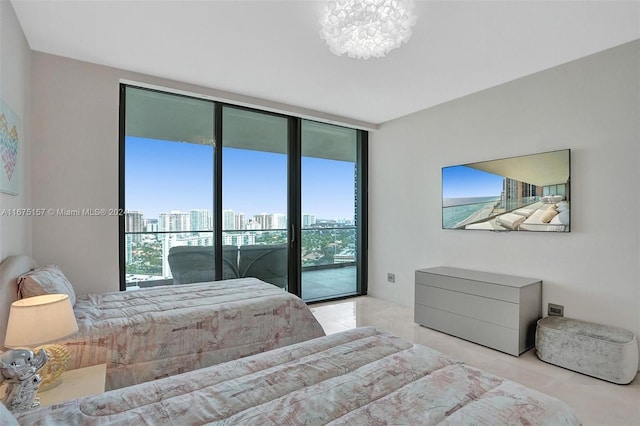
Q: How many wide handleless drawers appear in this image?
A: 3